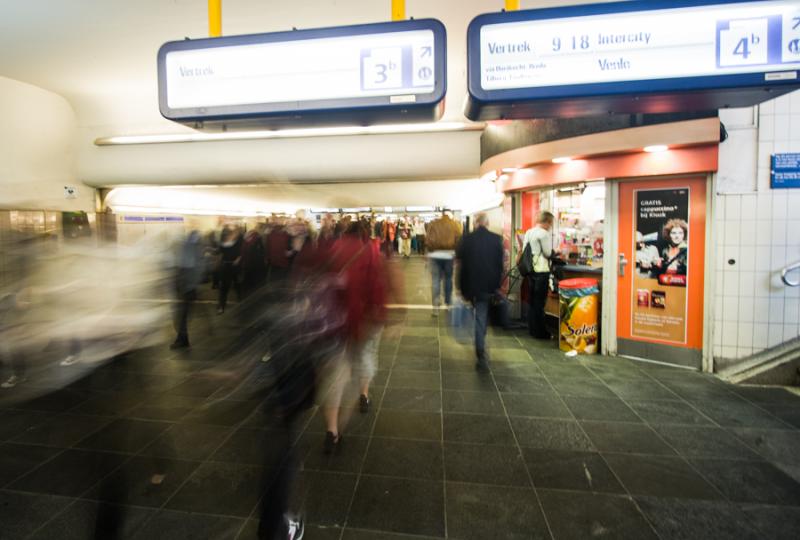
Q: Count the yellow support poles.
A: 3